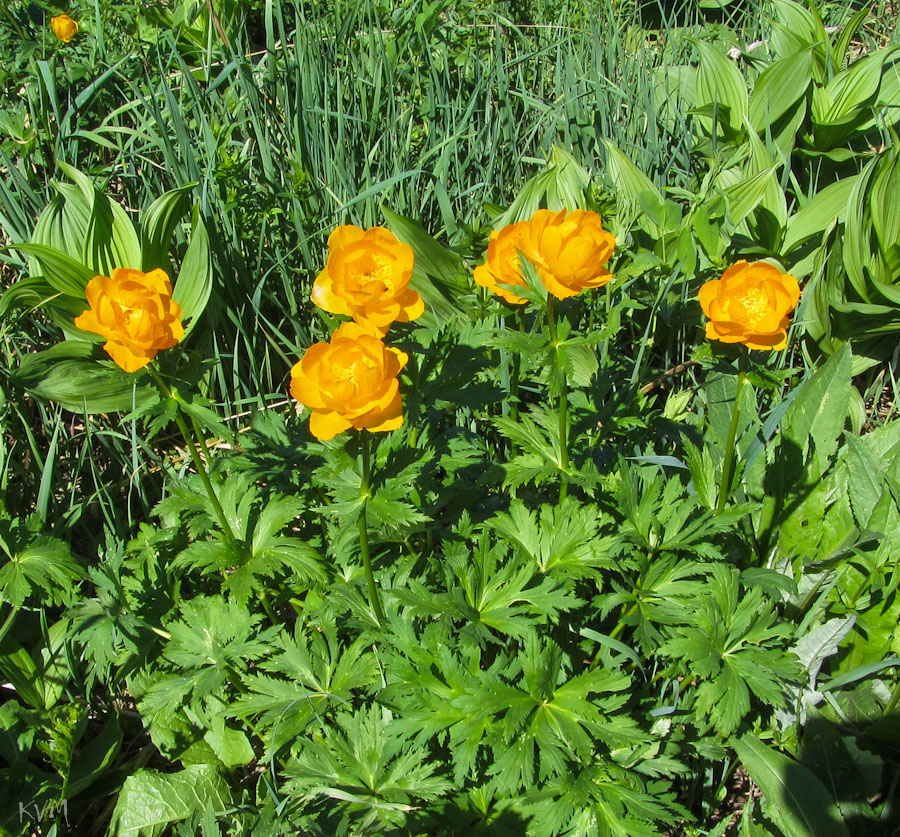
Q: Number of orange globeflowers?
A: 7